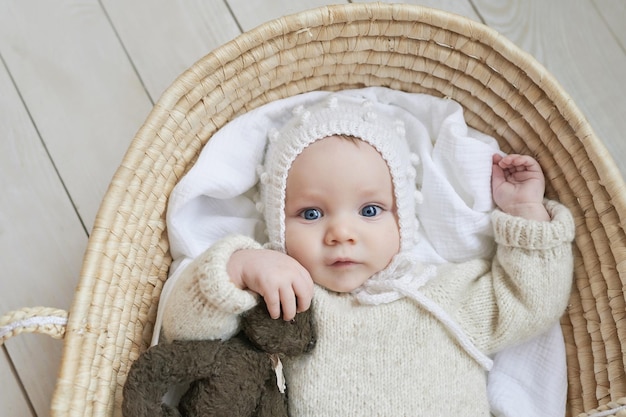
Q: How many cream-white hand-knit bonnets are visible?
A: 1